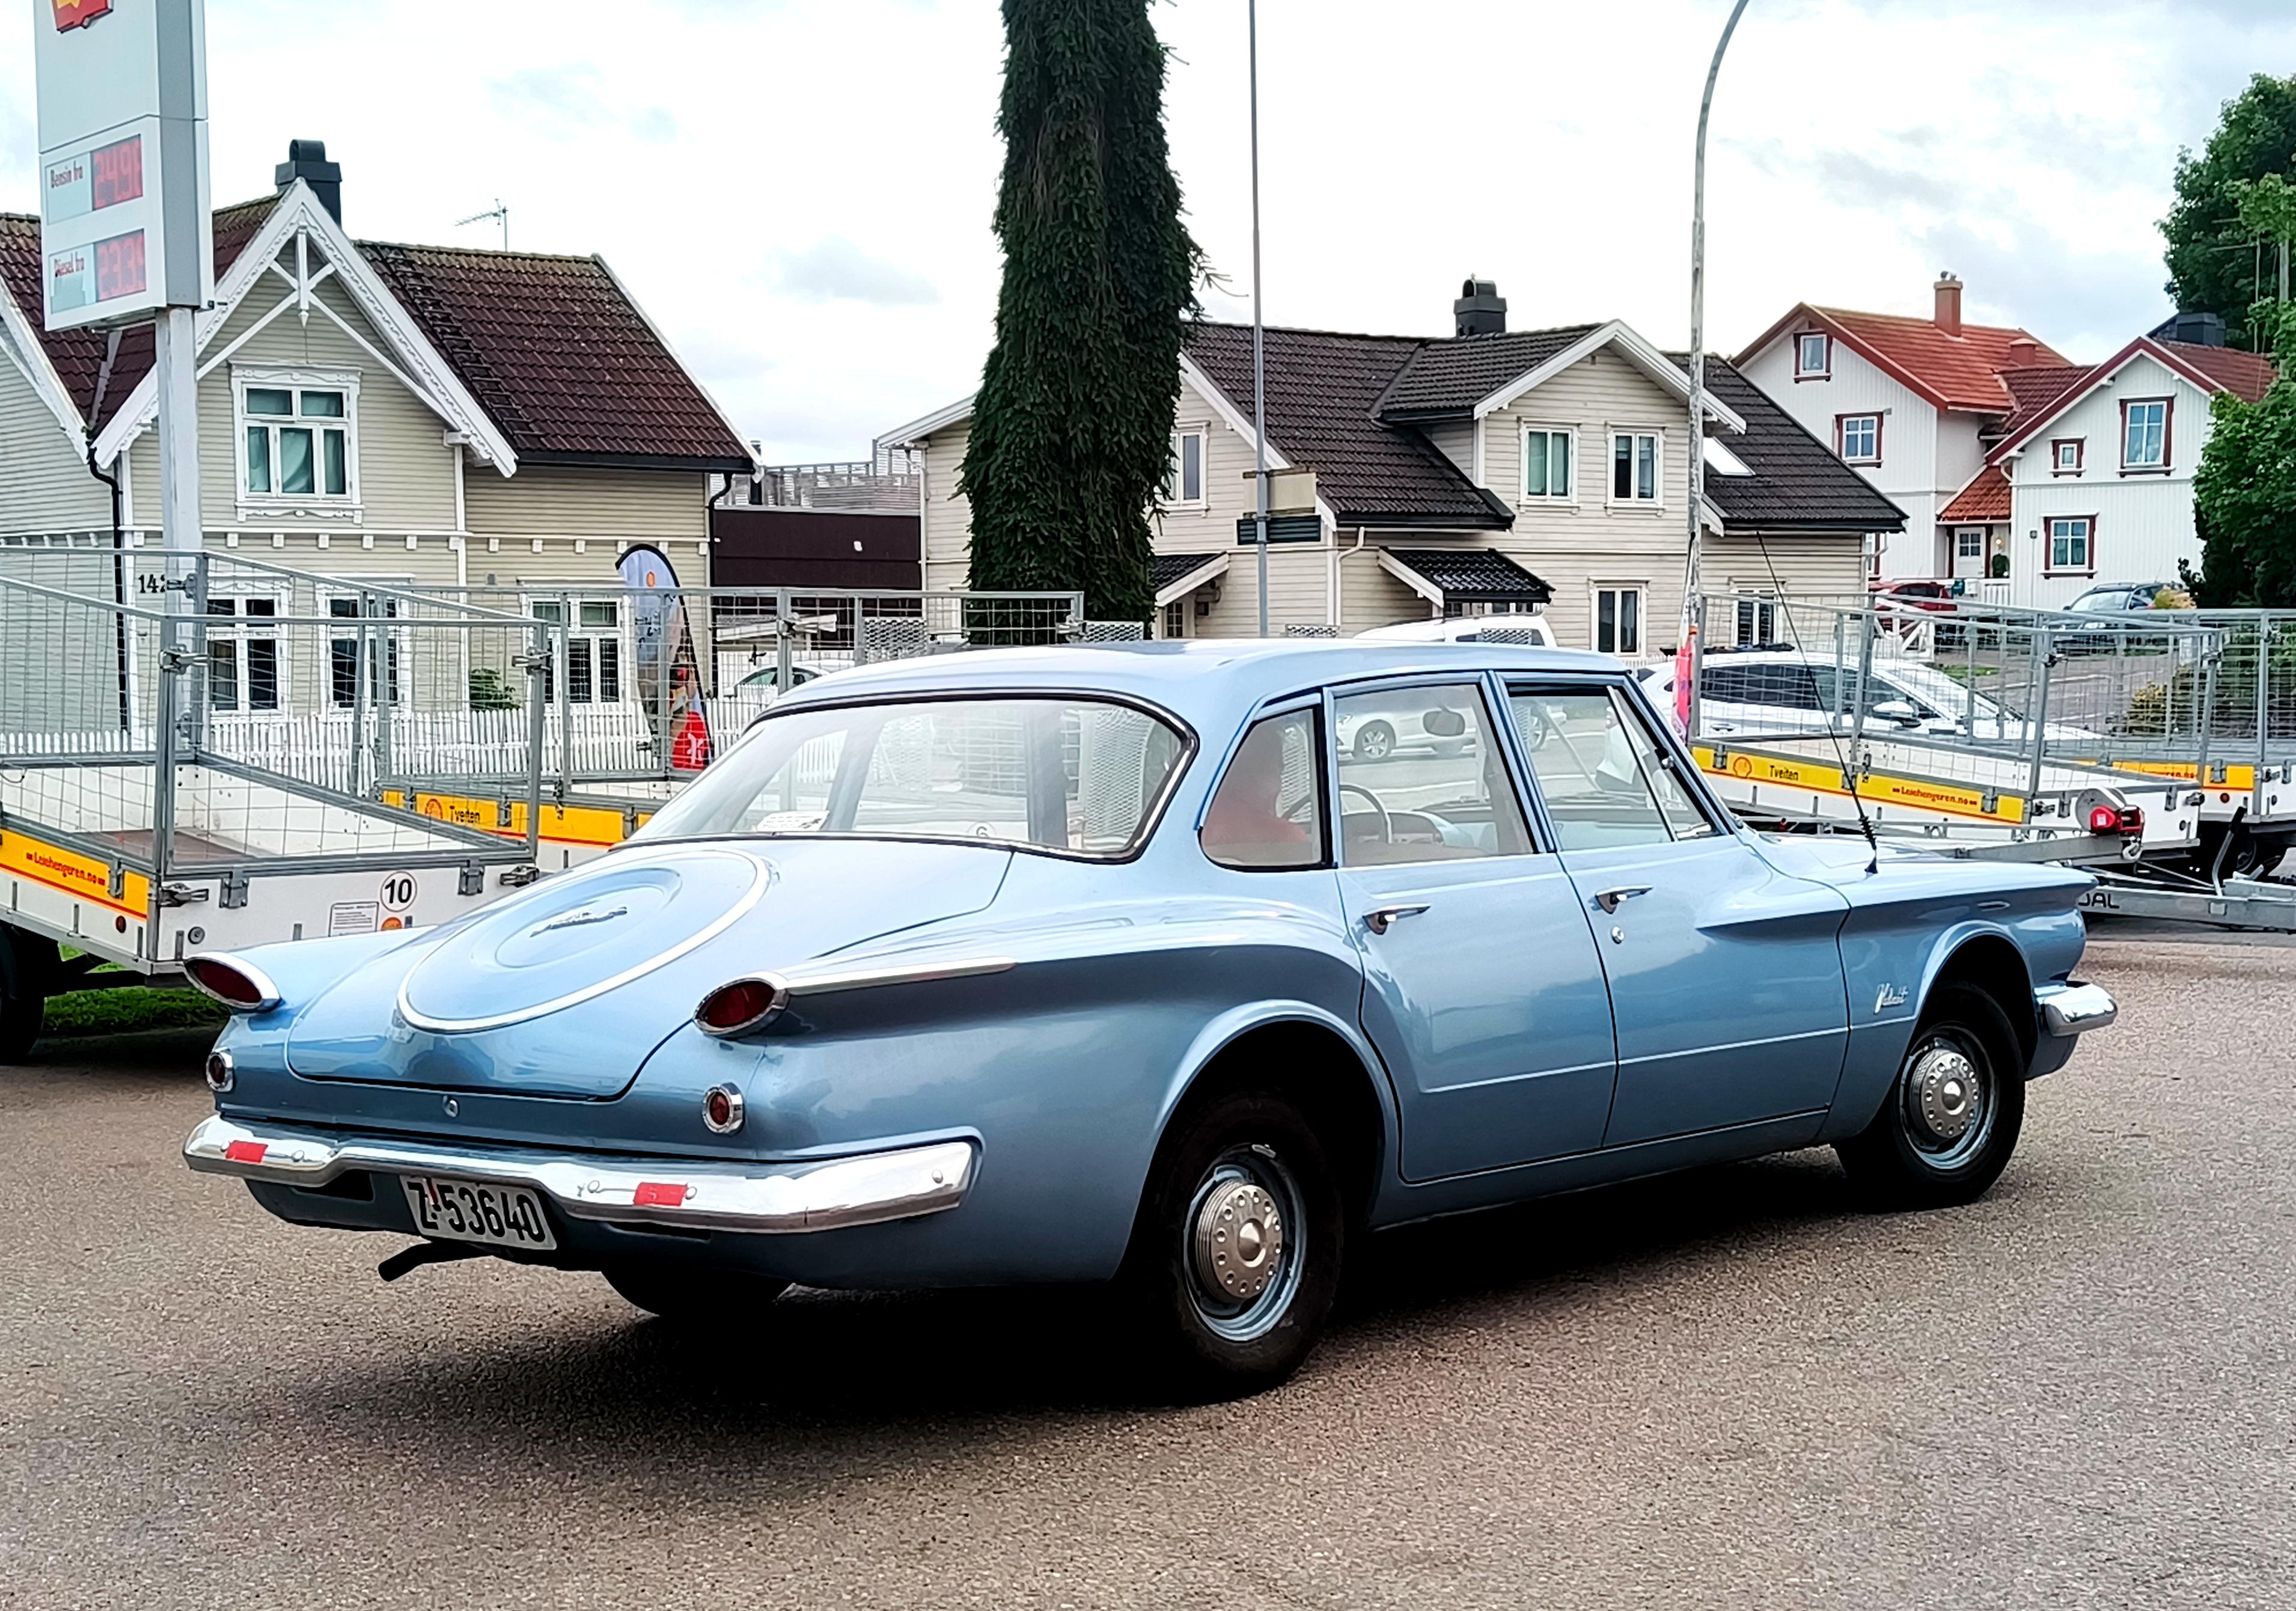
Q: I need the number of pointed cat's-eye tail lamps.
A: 2